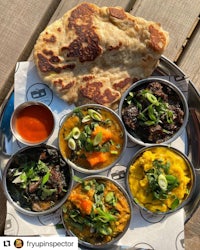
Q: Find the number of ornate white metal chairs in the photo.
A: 0